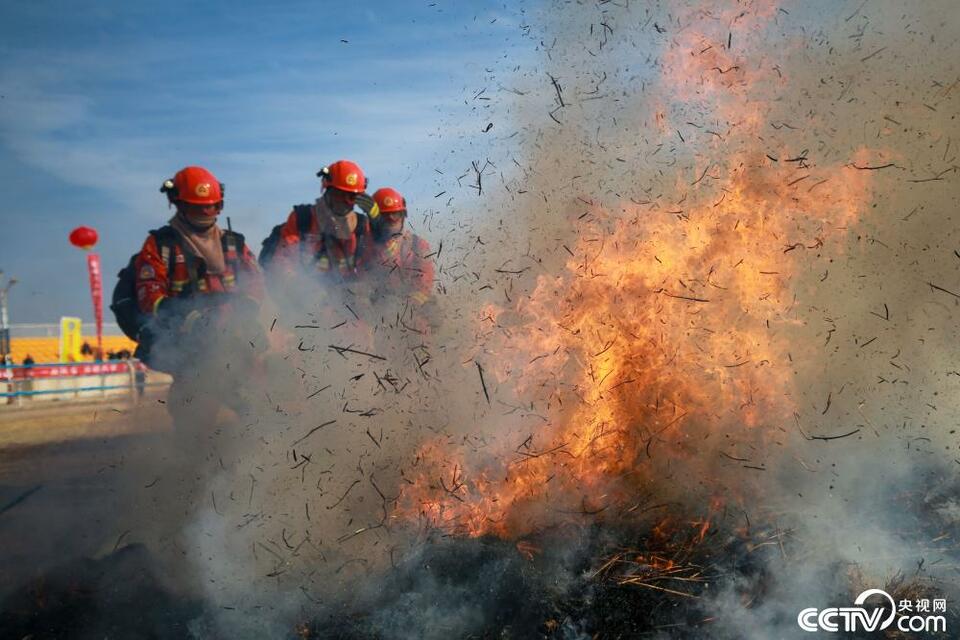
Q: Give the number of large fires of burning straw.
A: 1